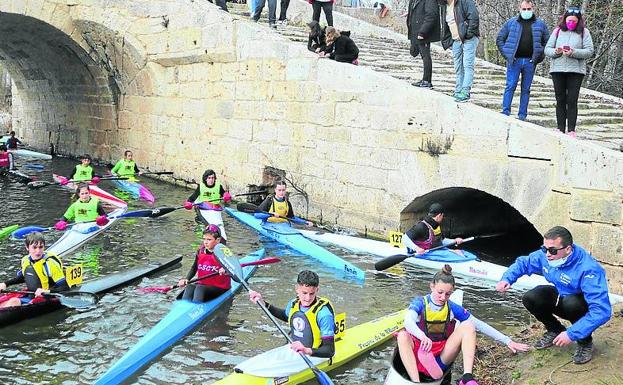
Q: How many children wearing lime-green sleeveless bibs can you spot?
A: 4